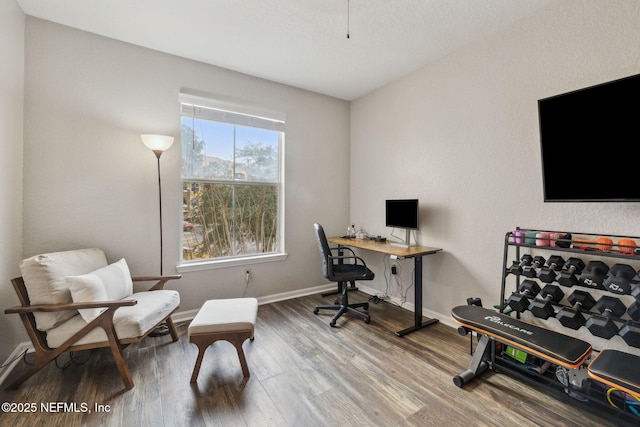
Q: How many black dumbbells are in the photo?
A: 12